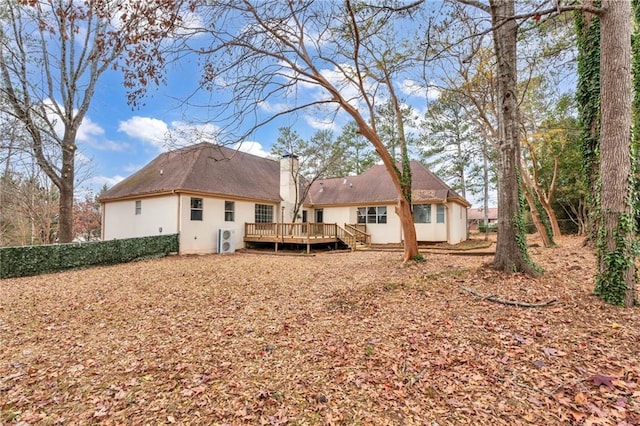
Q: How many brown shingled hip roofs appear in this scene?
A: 2